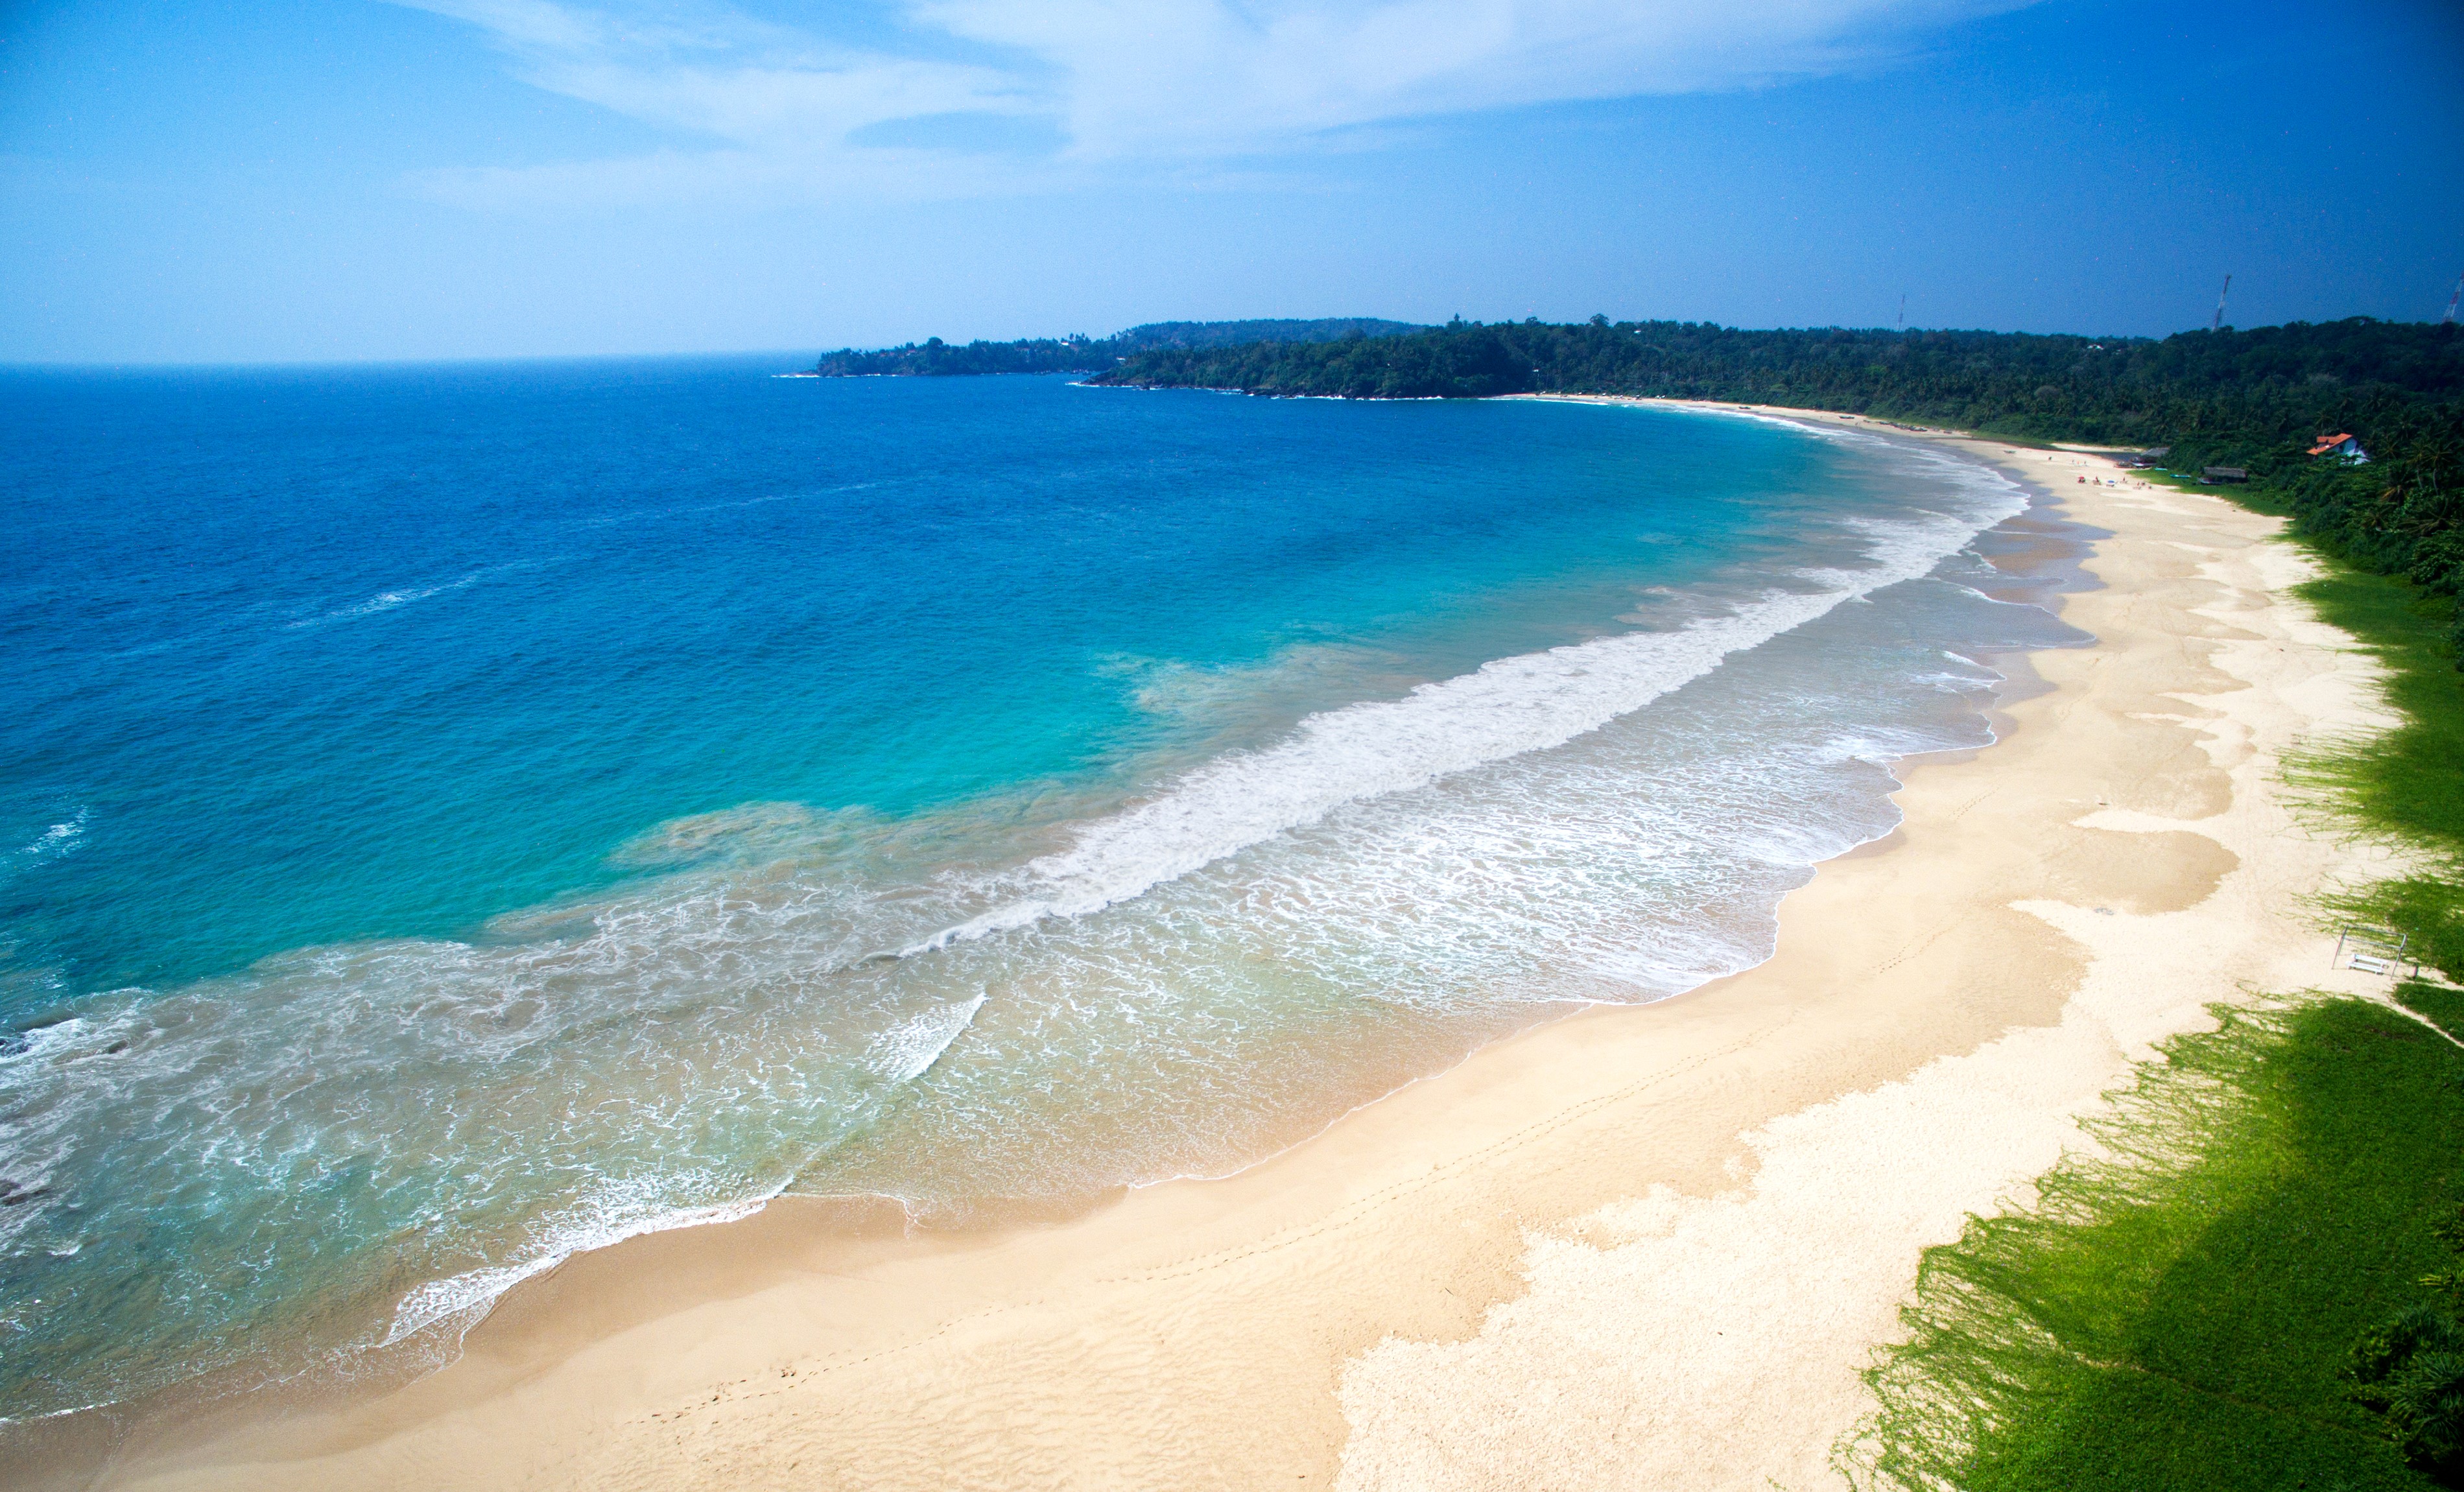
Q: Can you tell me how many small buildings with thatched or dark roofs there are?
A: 2